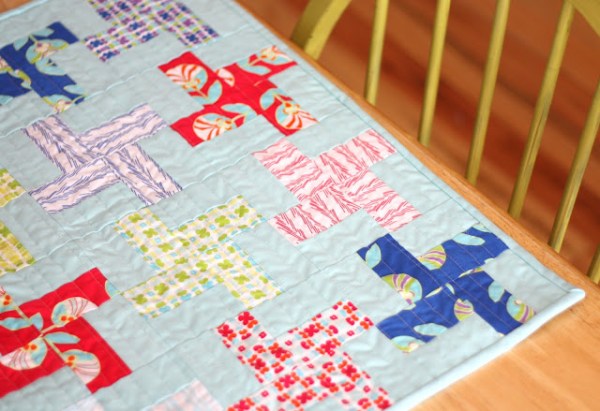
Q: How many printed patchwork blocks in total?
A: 11